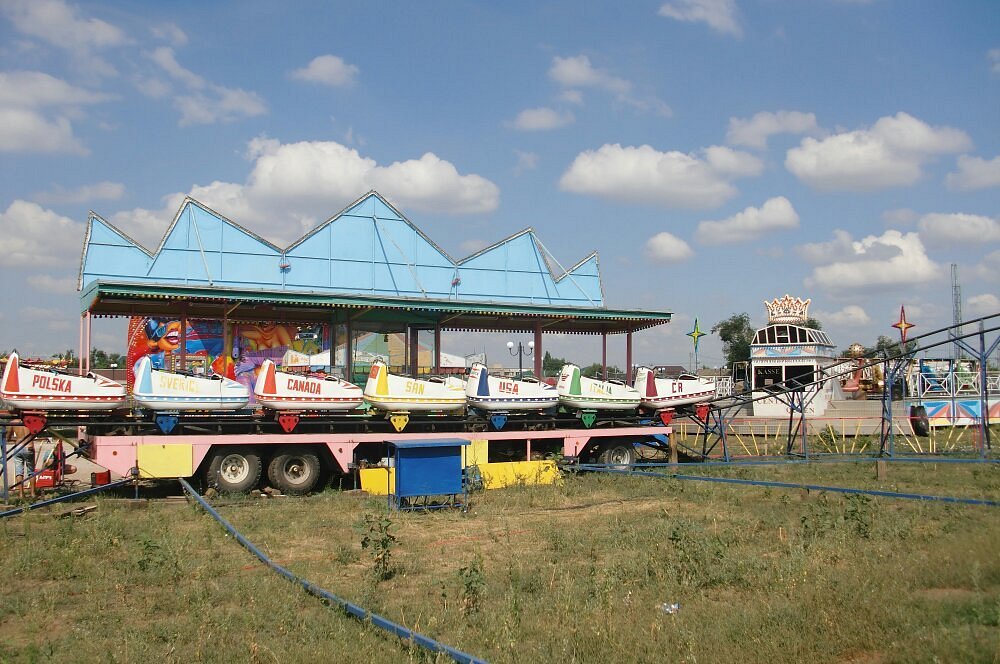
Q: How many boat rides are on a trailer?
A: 7